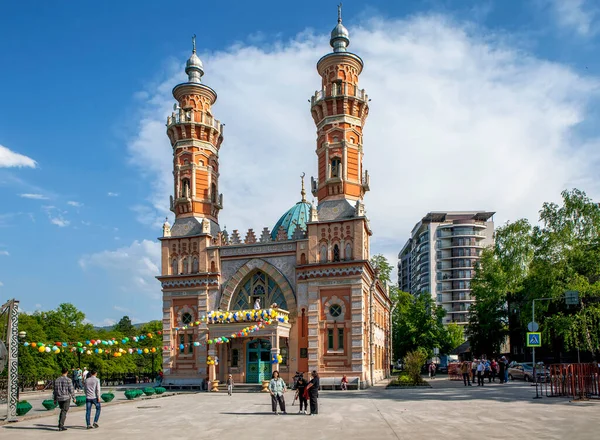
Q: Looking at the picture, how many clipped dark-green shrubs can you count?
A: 8